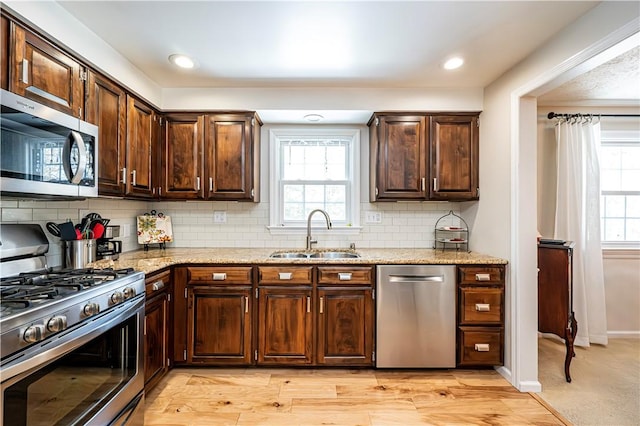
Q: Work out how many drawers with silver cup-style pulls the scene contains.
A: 7